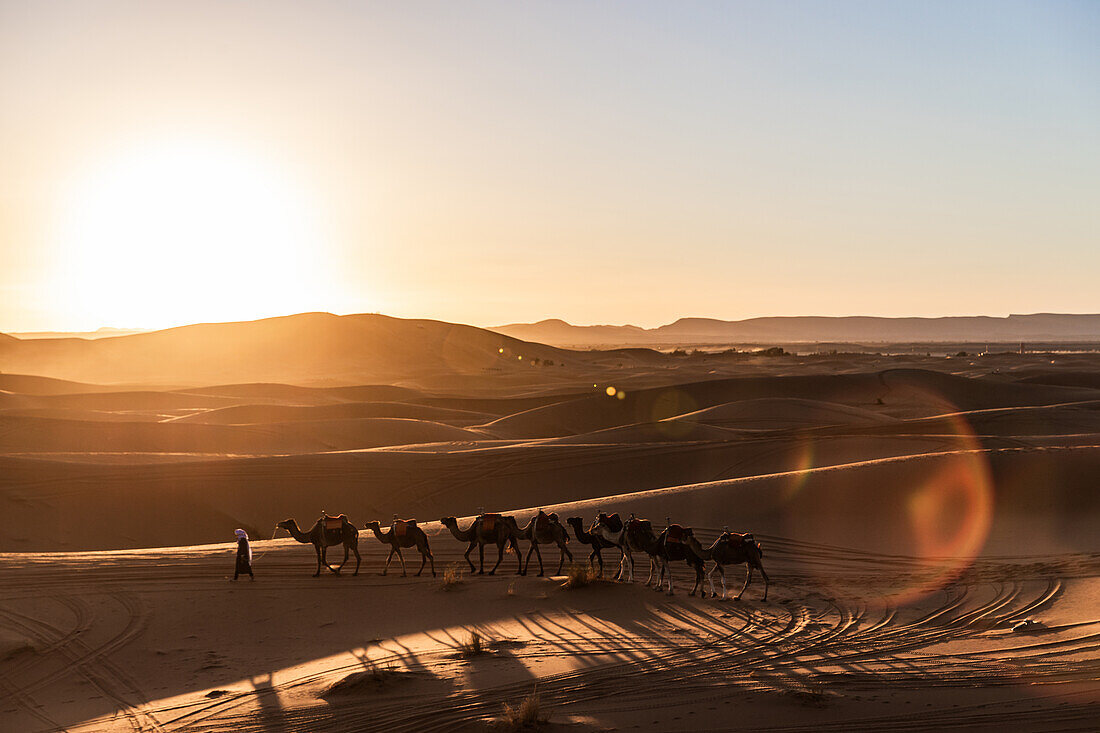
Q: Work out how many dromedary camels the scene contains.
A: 8